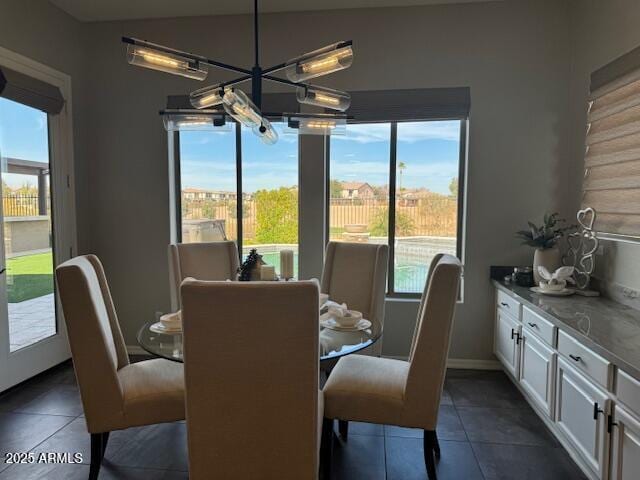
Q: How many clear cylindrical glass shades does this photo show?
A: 8